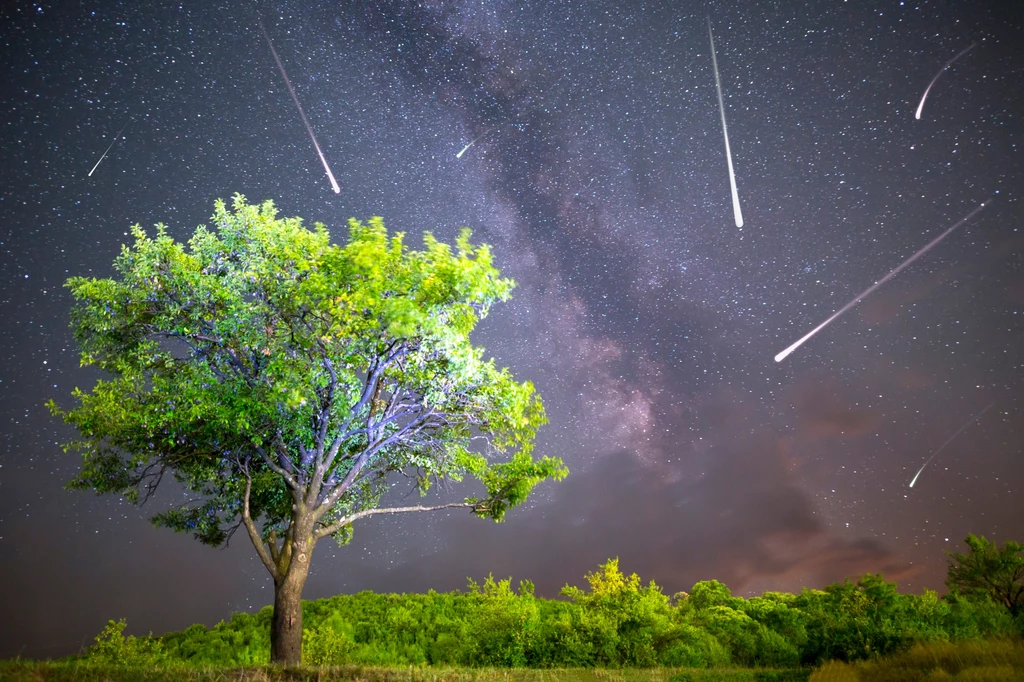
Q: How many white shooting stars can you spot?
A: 7